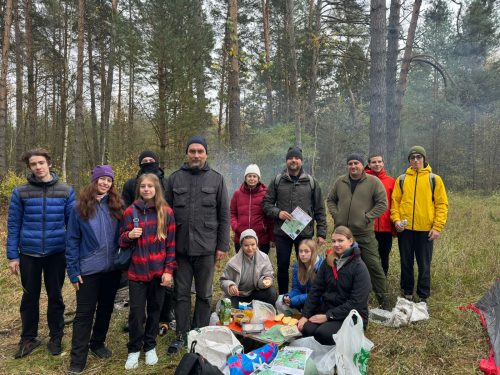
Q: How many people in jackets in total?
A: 13